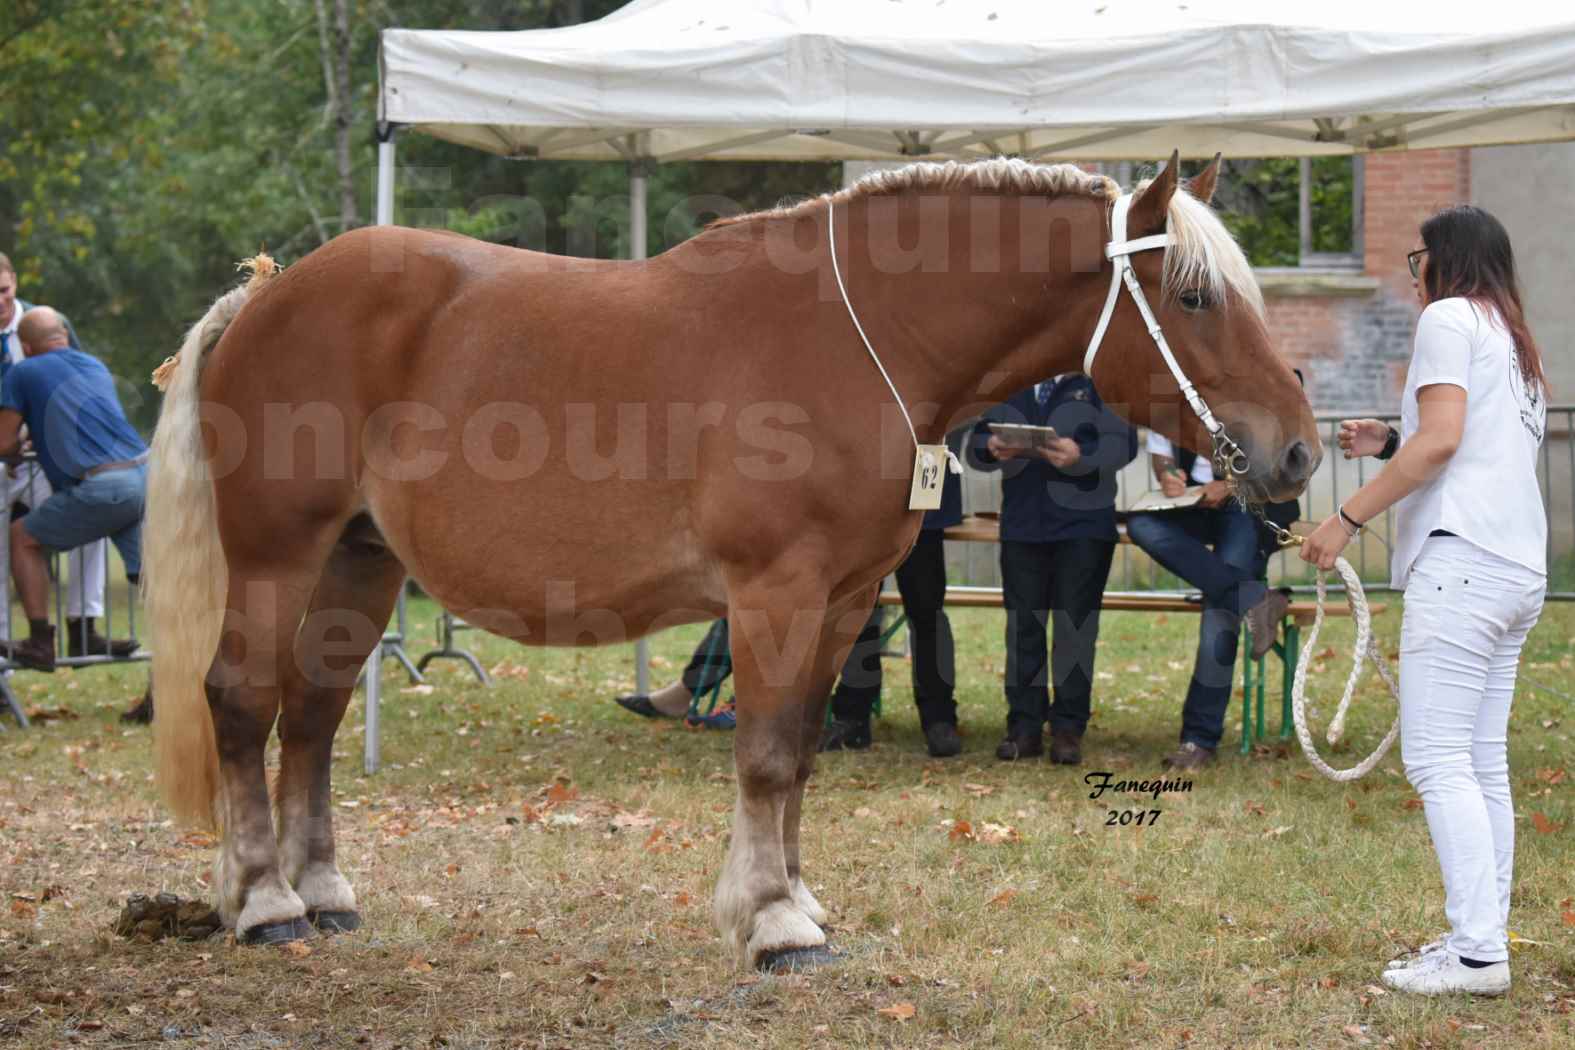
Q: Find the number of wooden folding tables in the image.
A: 1